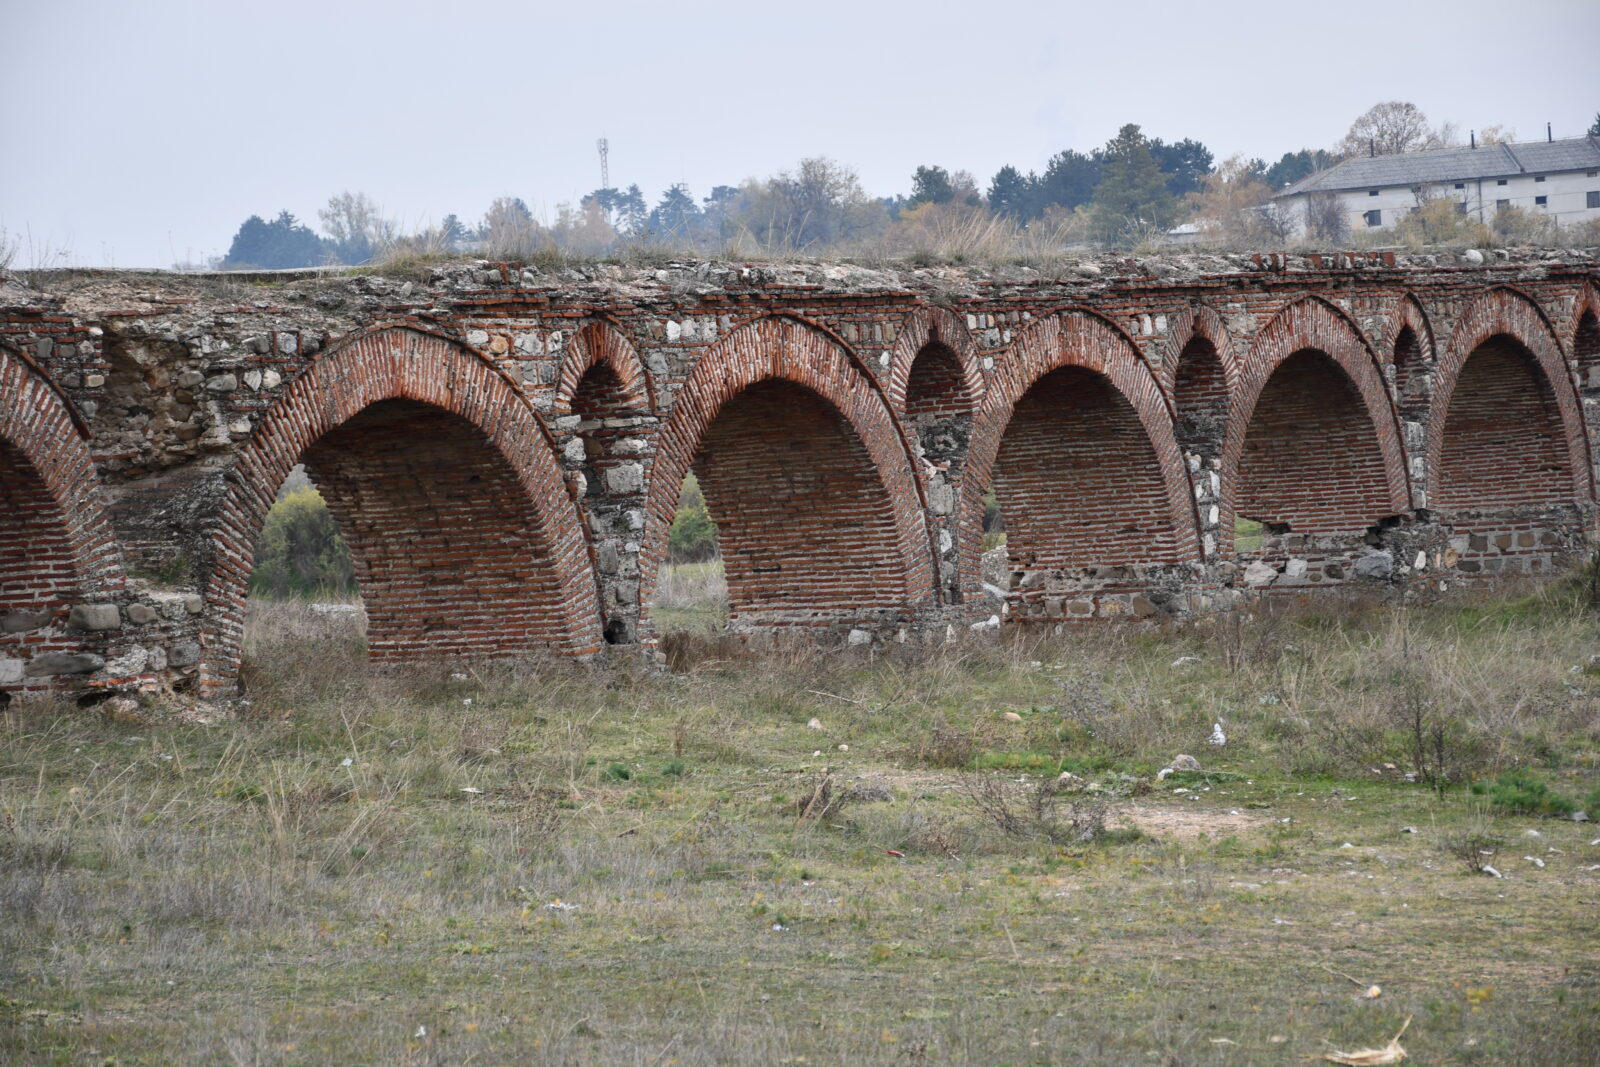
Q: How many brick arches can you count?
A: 11